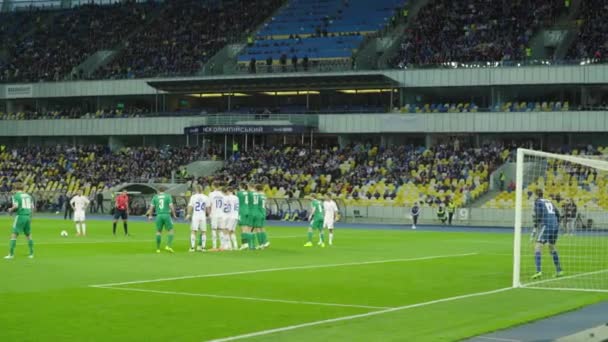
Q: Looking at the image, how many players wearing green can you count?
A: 6